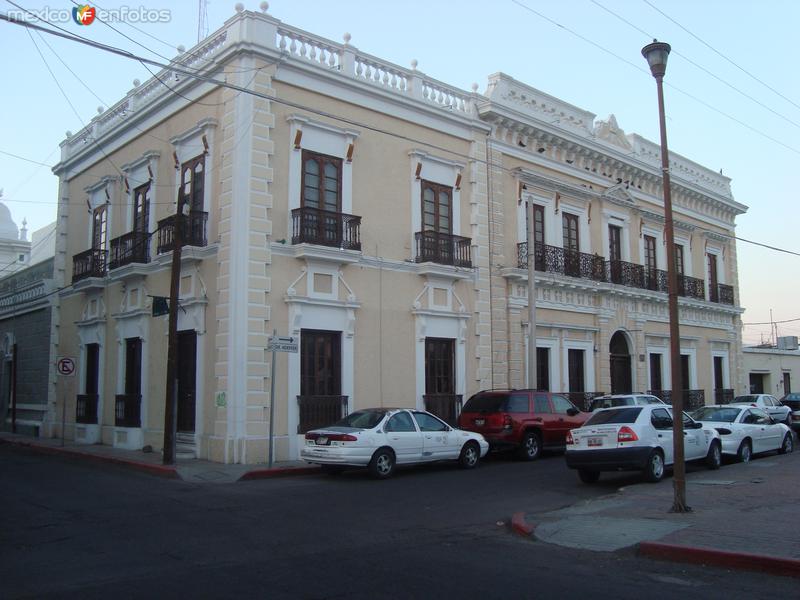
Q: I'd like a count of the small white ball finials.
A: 9